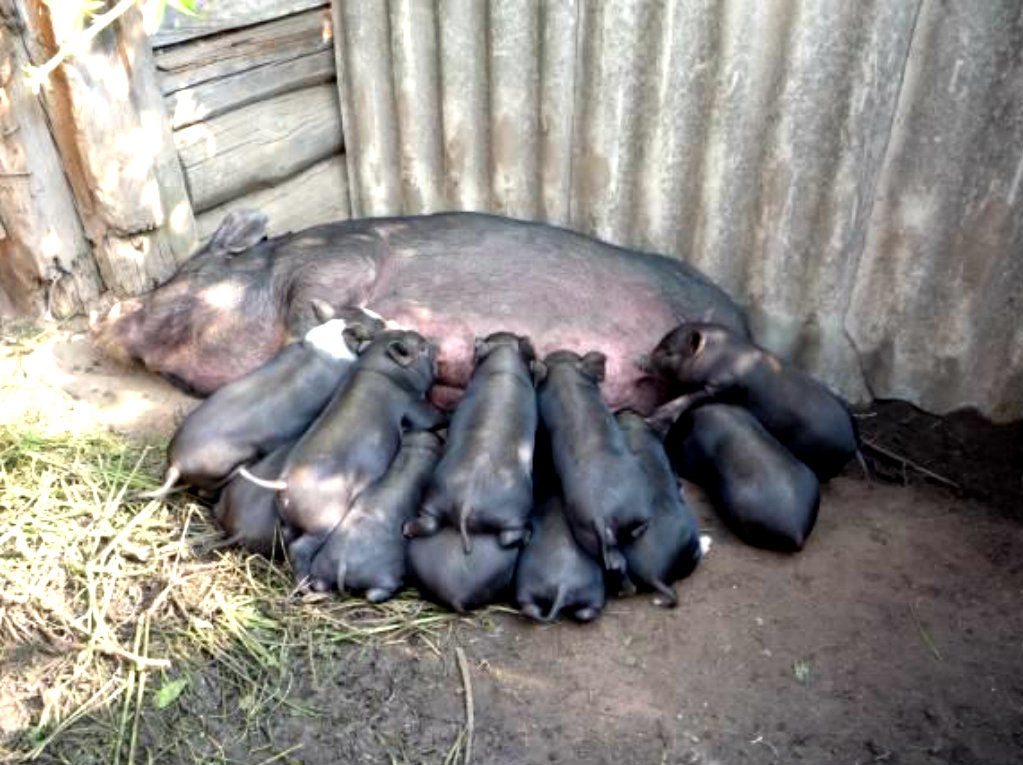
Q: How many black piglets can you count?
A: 11